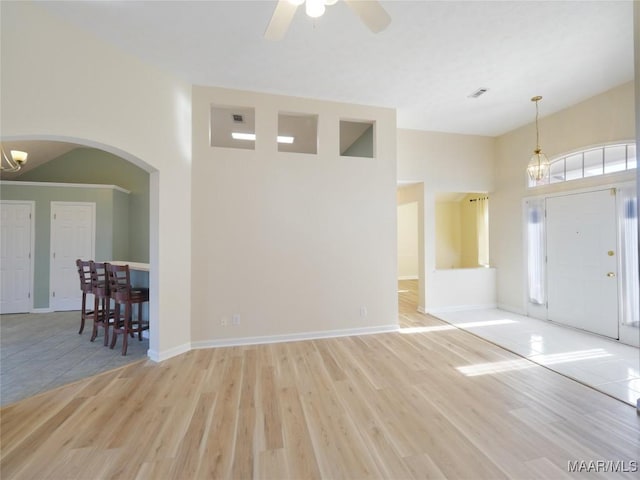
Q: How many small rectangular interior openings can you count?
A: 3